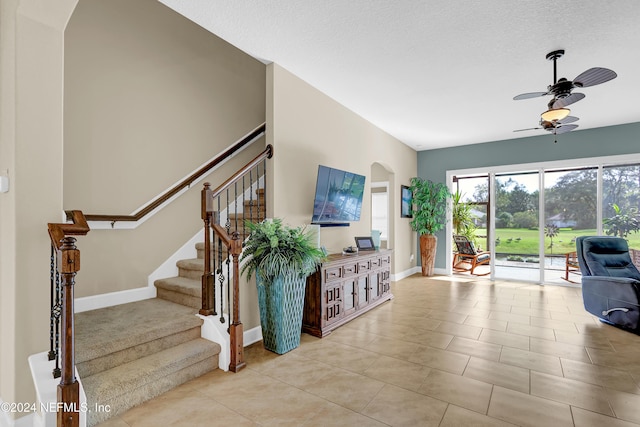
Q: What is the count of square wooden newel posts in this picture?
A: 3